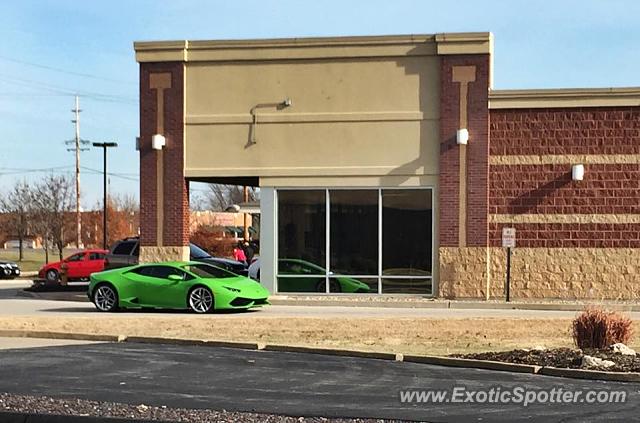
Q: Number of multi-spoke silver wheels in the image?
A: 2